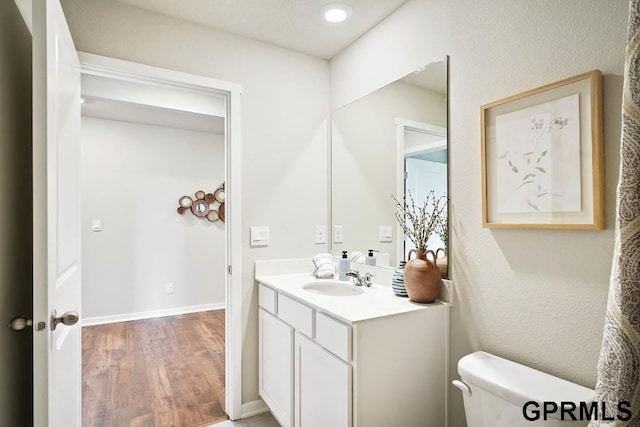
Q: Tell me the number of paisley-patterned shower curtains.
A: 1